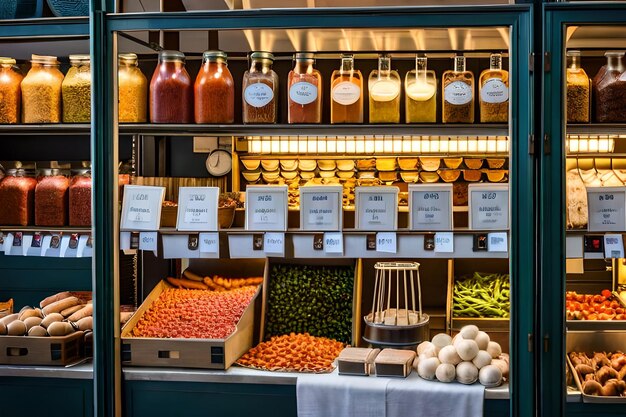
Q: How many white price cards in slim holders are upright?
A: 8